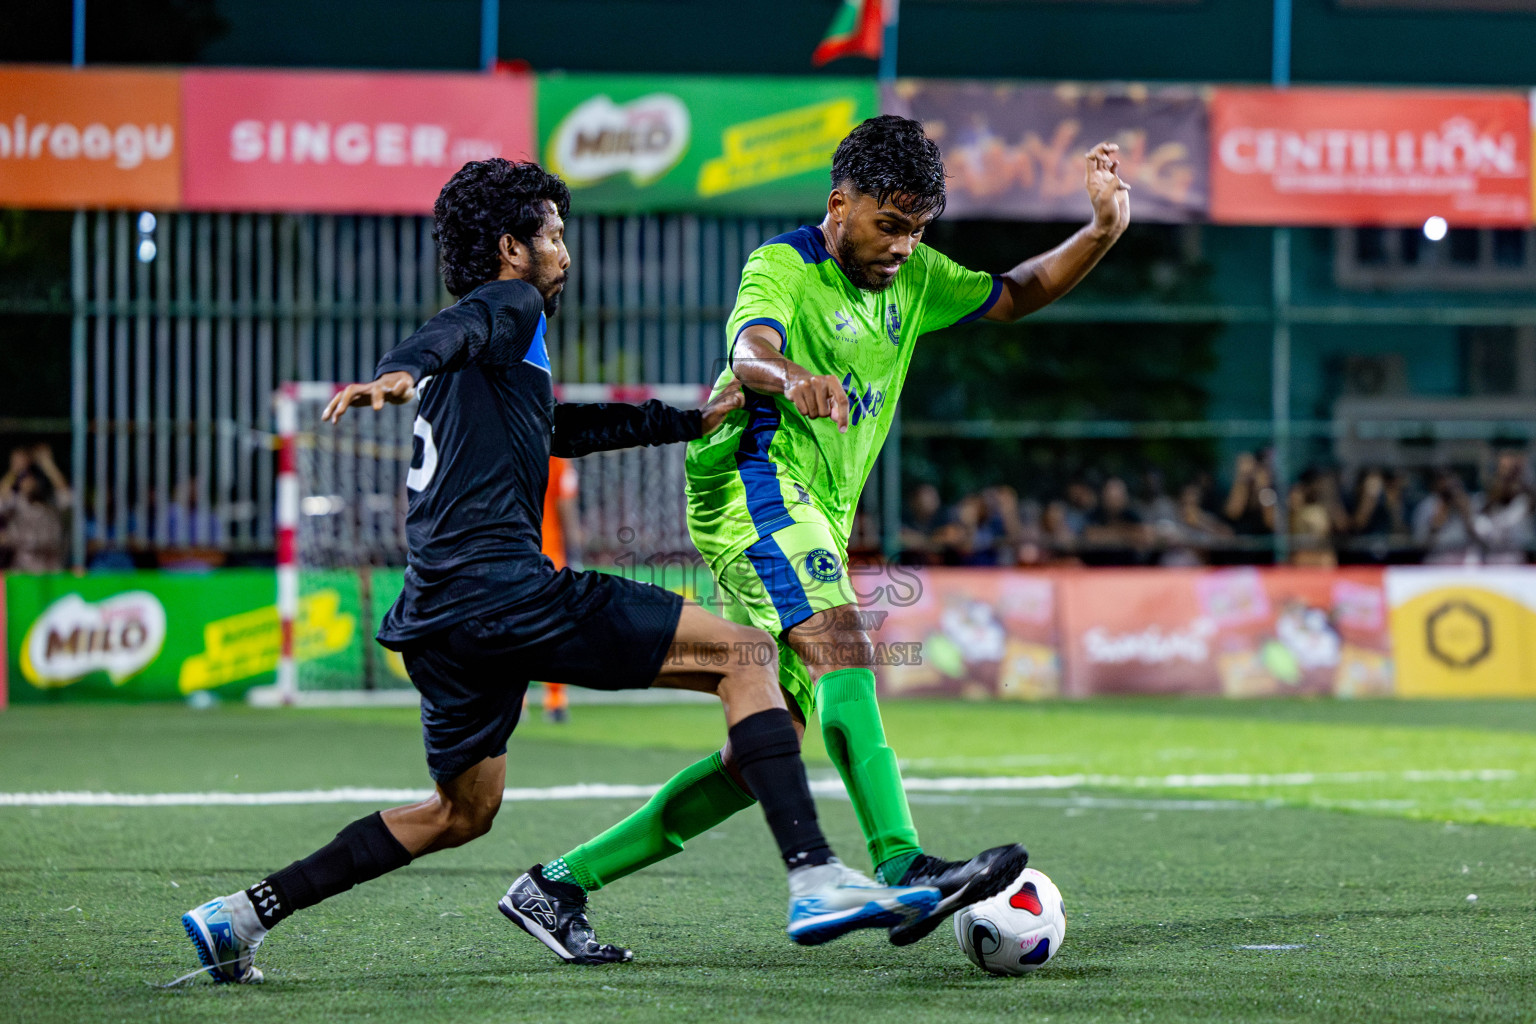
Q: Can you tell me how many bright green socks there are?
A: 2